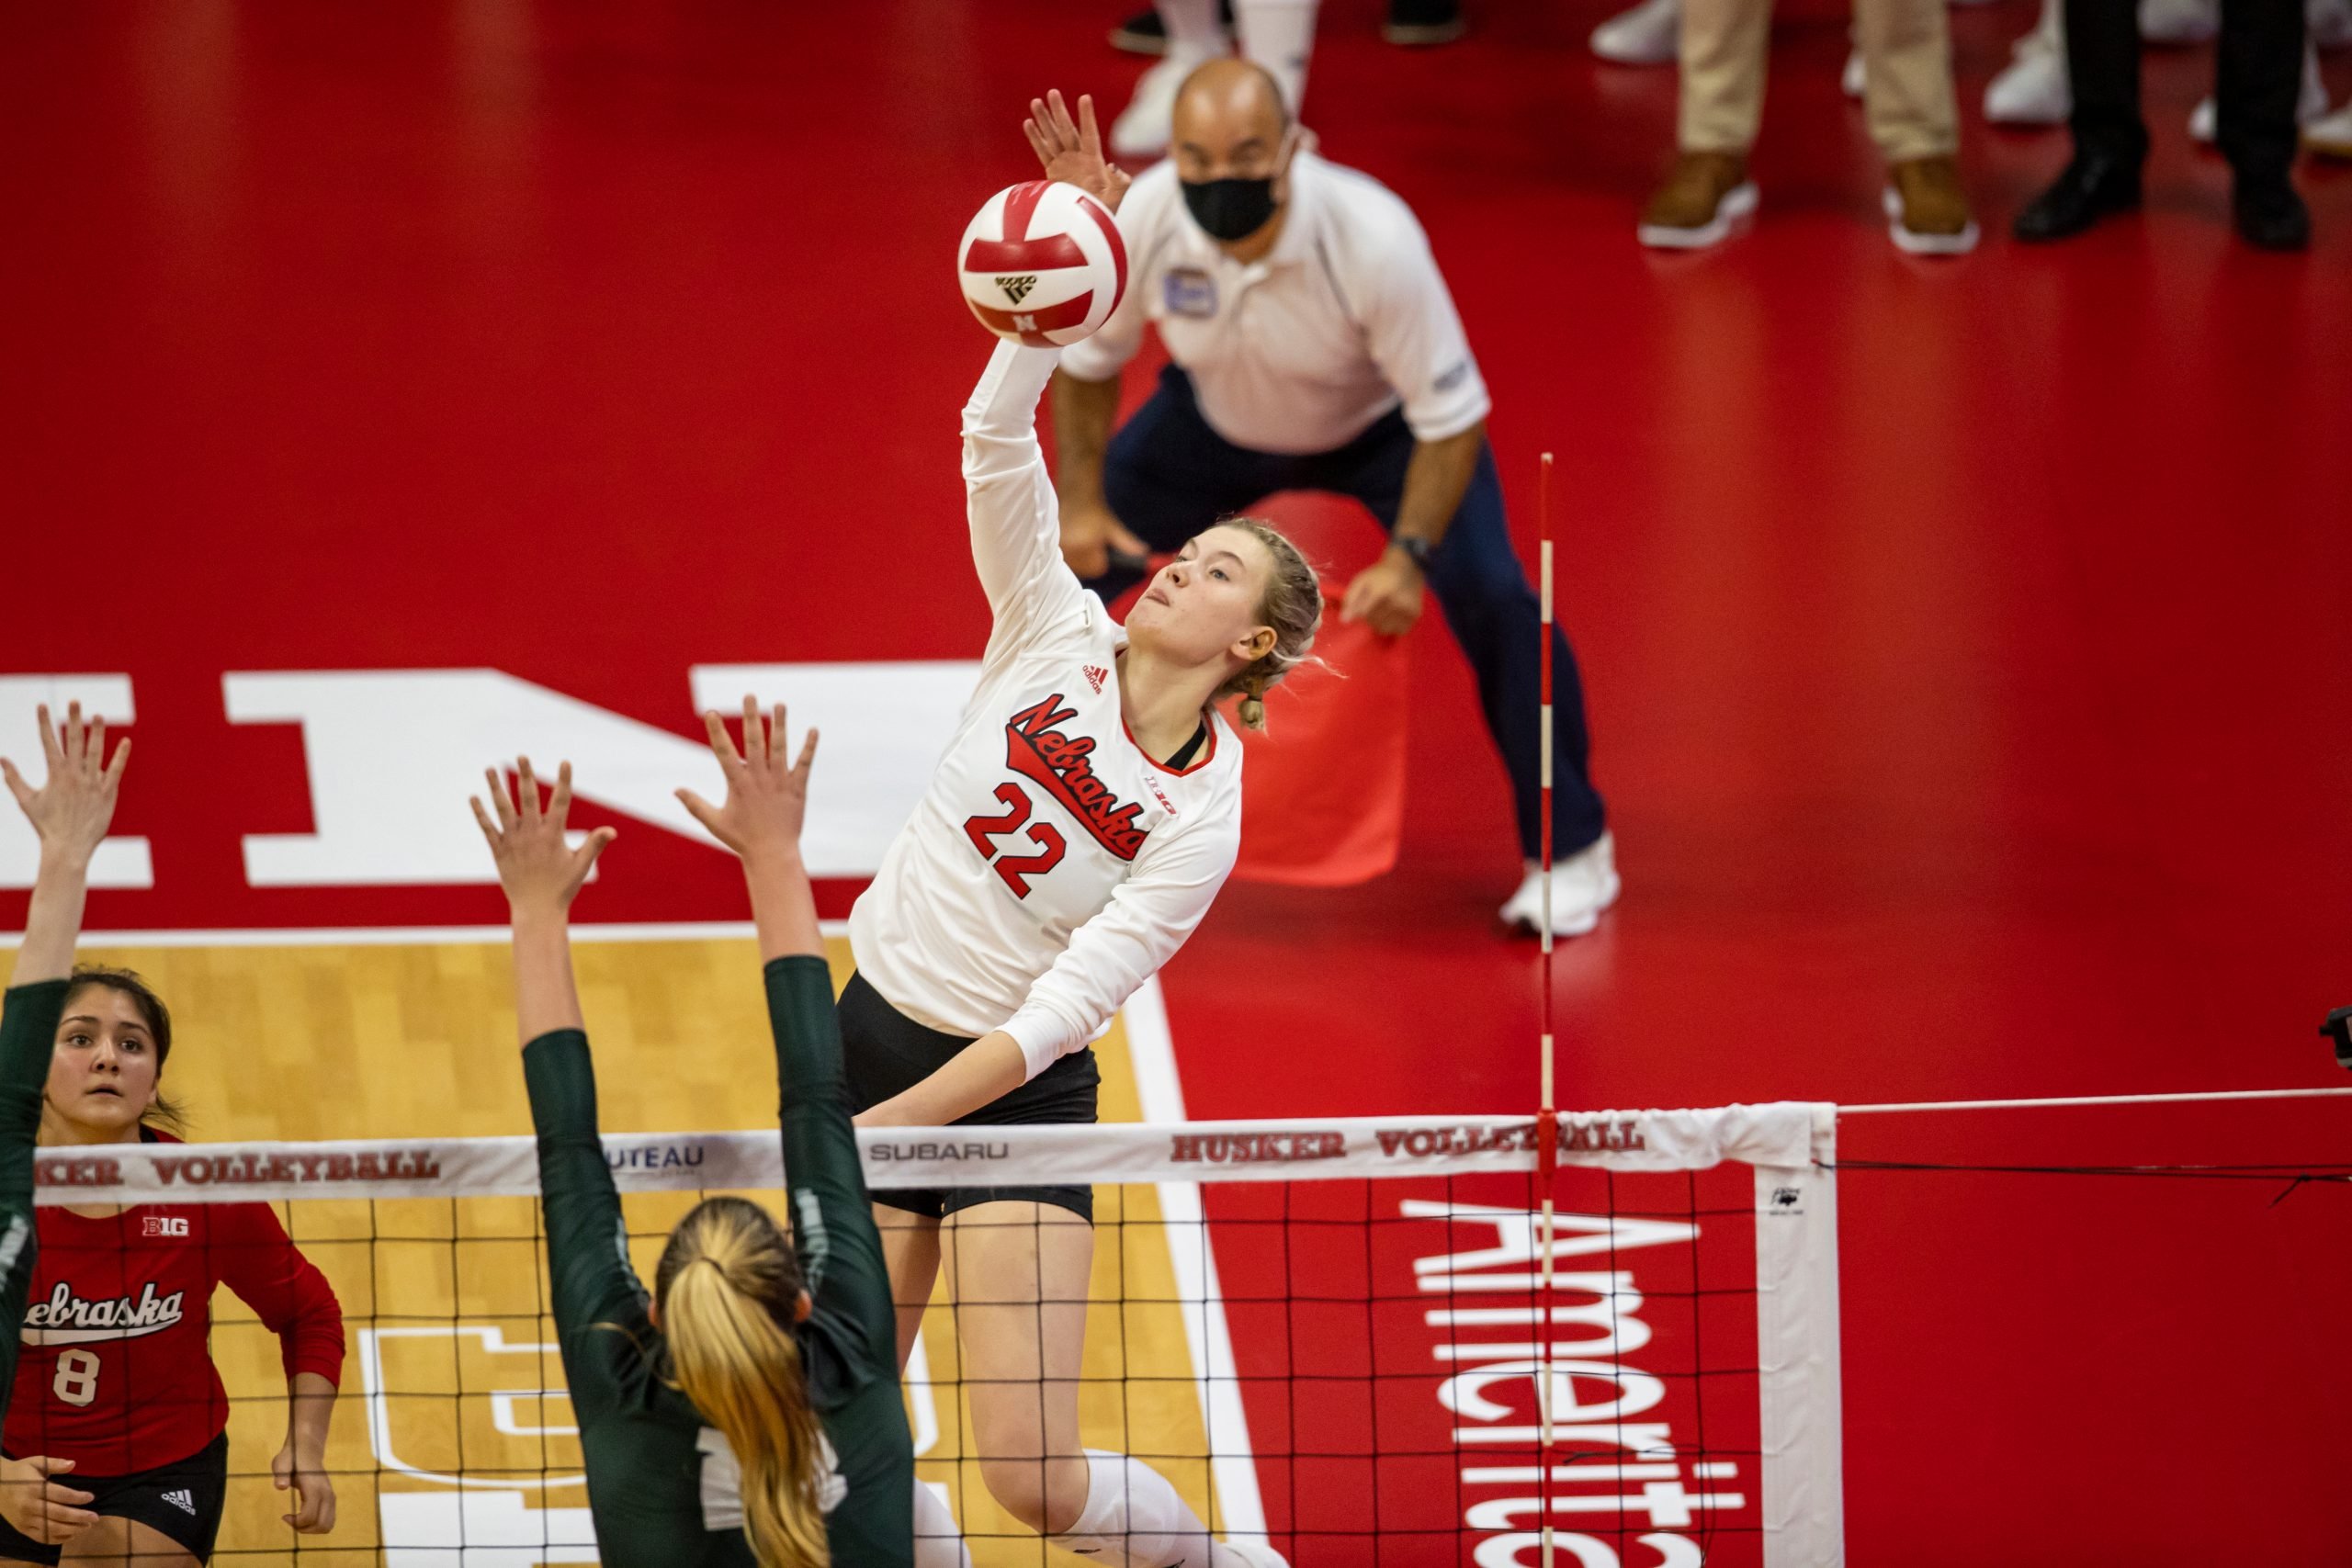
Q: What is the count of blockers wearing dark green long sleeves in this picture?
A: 2